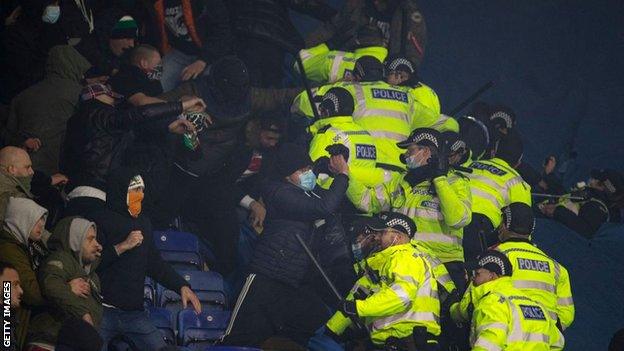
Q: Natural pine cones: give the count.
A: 0